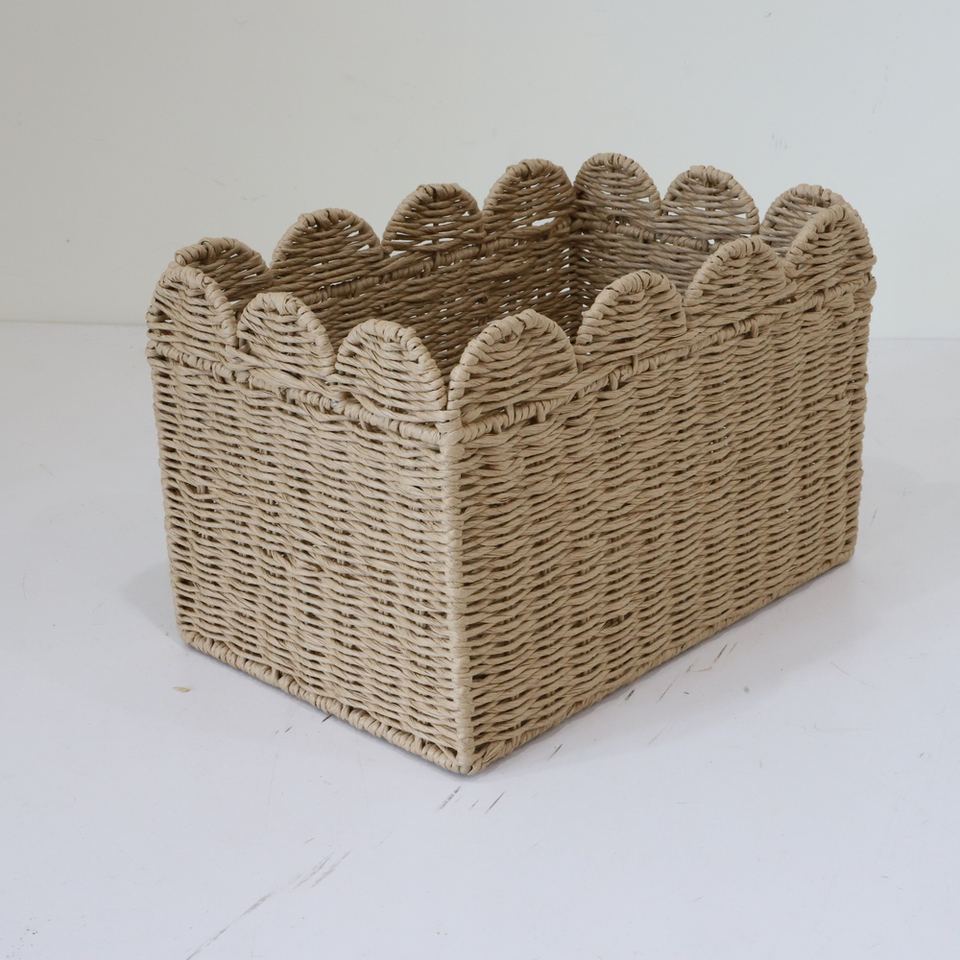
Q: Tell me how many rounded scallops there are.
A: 14